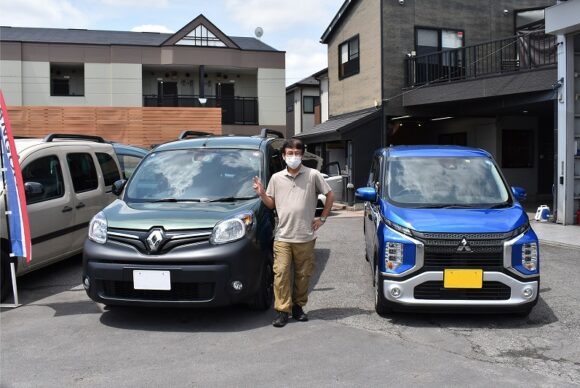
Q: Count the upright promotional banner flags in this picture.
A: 1